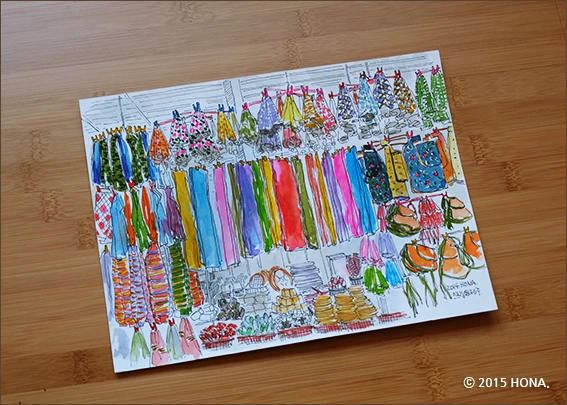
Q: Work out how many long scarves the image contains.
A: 14